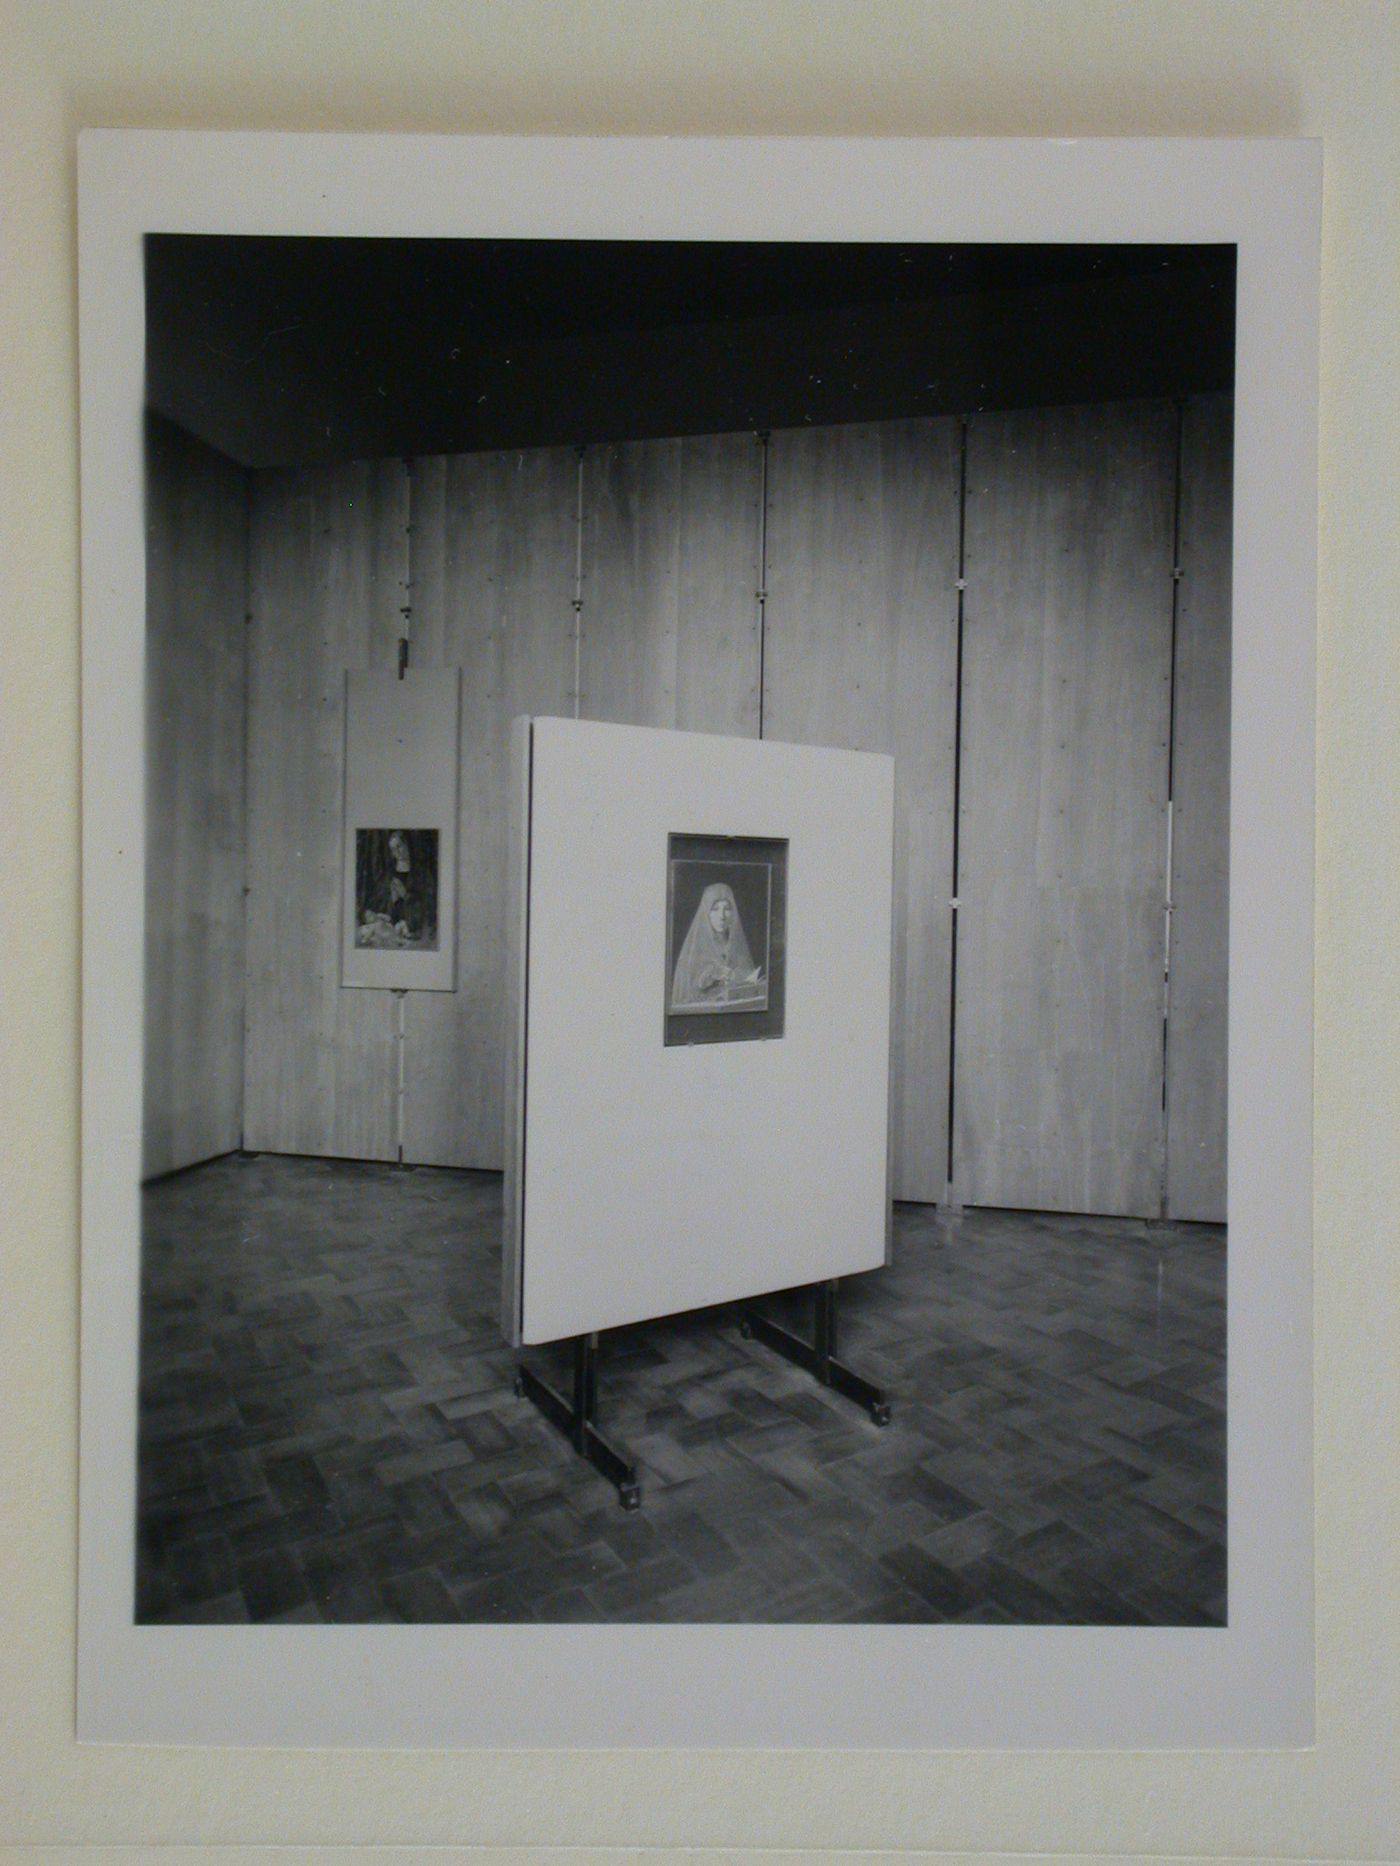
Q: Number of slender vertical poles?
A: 5